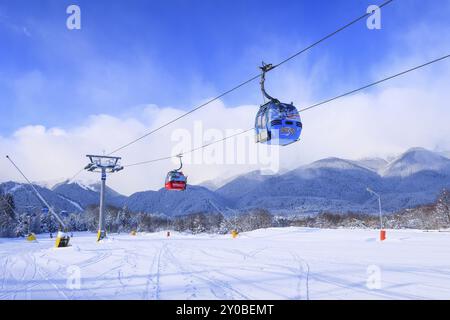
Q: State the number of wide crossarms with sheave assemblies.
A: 1